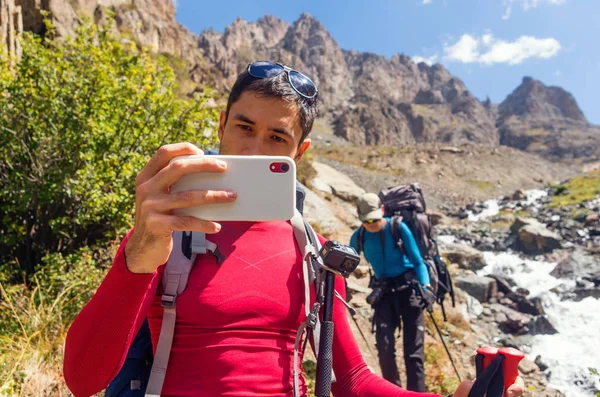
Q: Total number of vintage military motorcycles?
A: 0